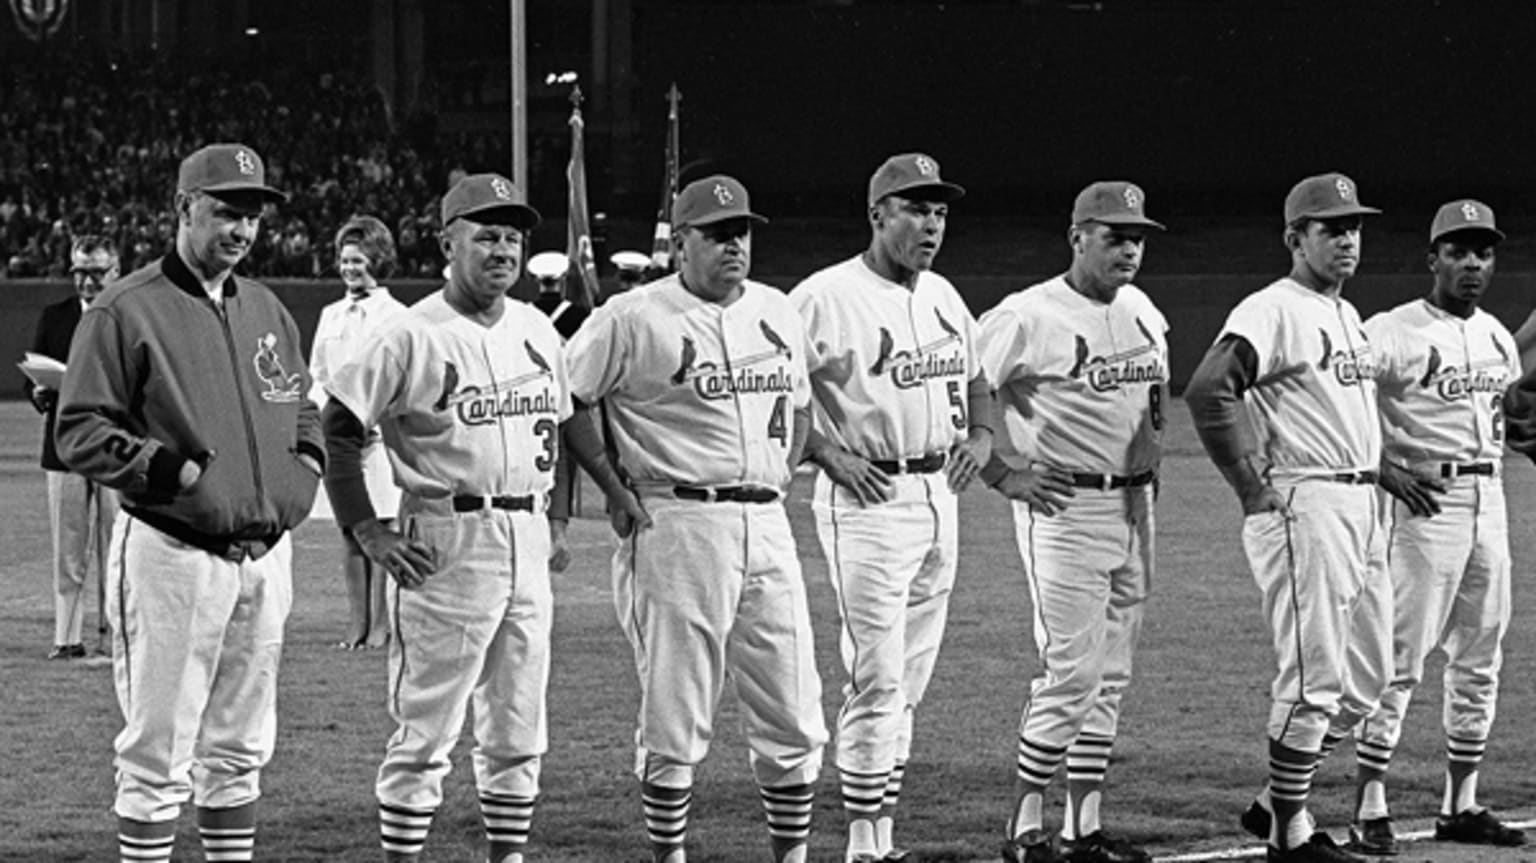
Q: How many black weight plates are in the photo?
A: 0